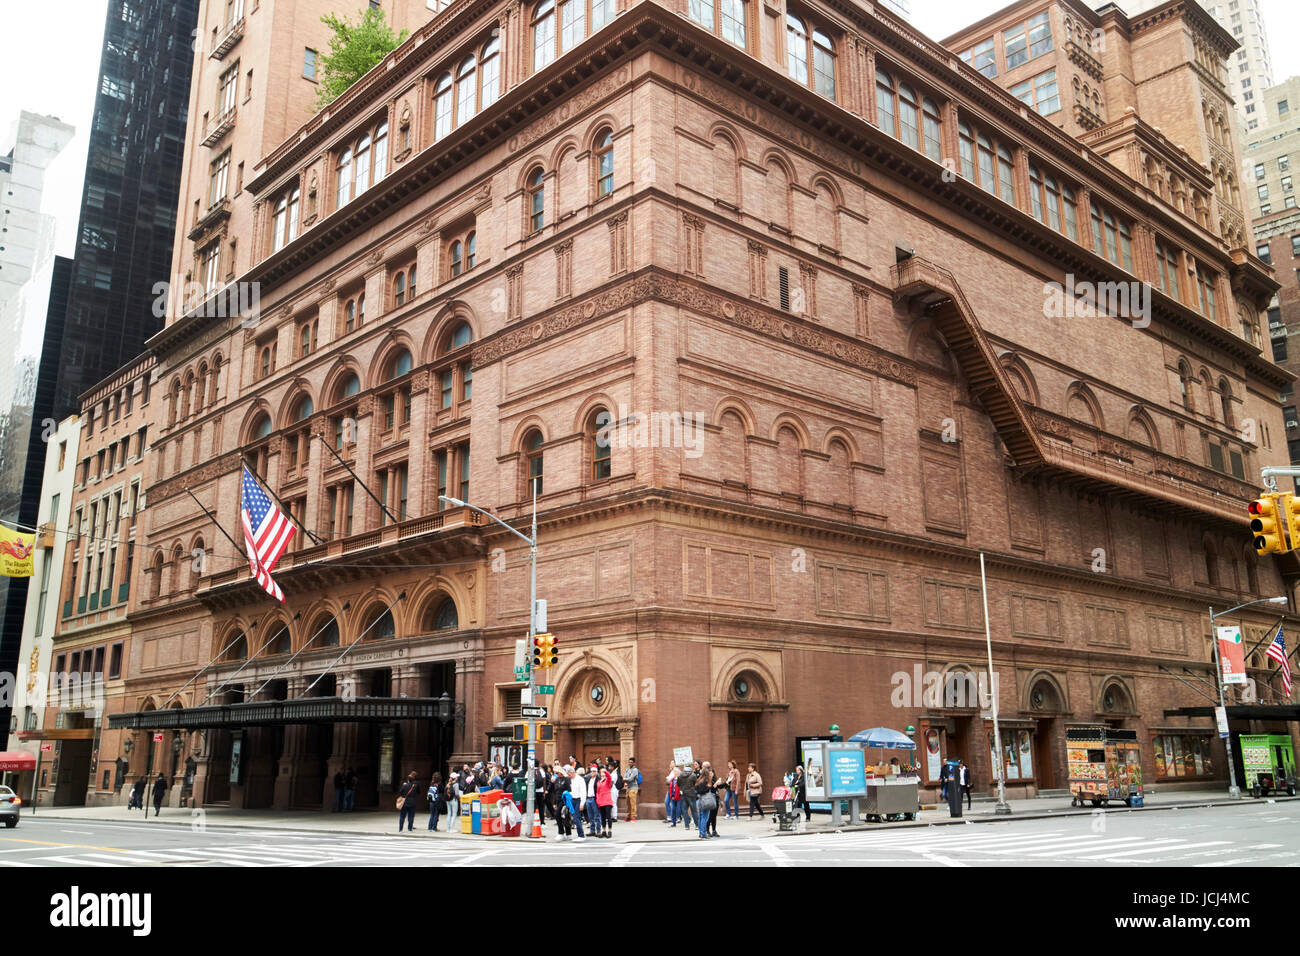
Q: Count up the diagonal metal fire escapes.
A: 1